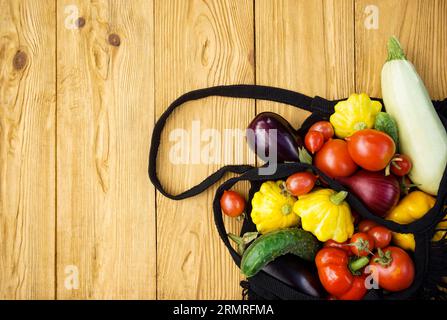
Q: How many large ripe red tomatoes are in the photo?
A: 3